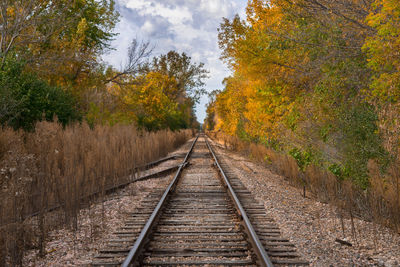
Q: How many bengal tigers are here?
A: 0